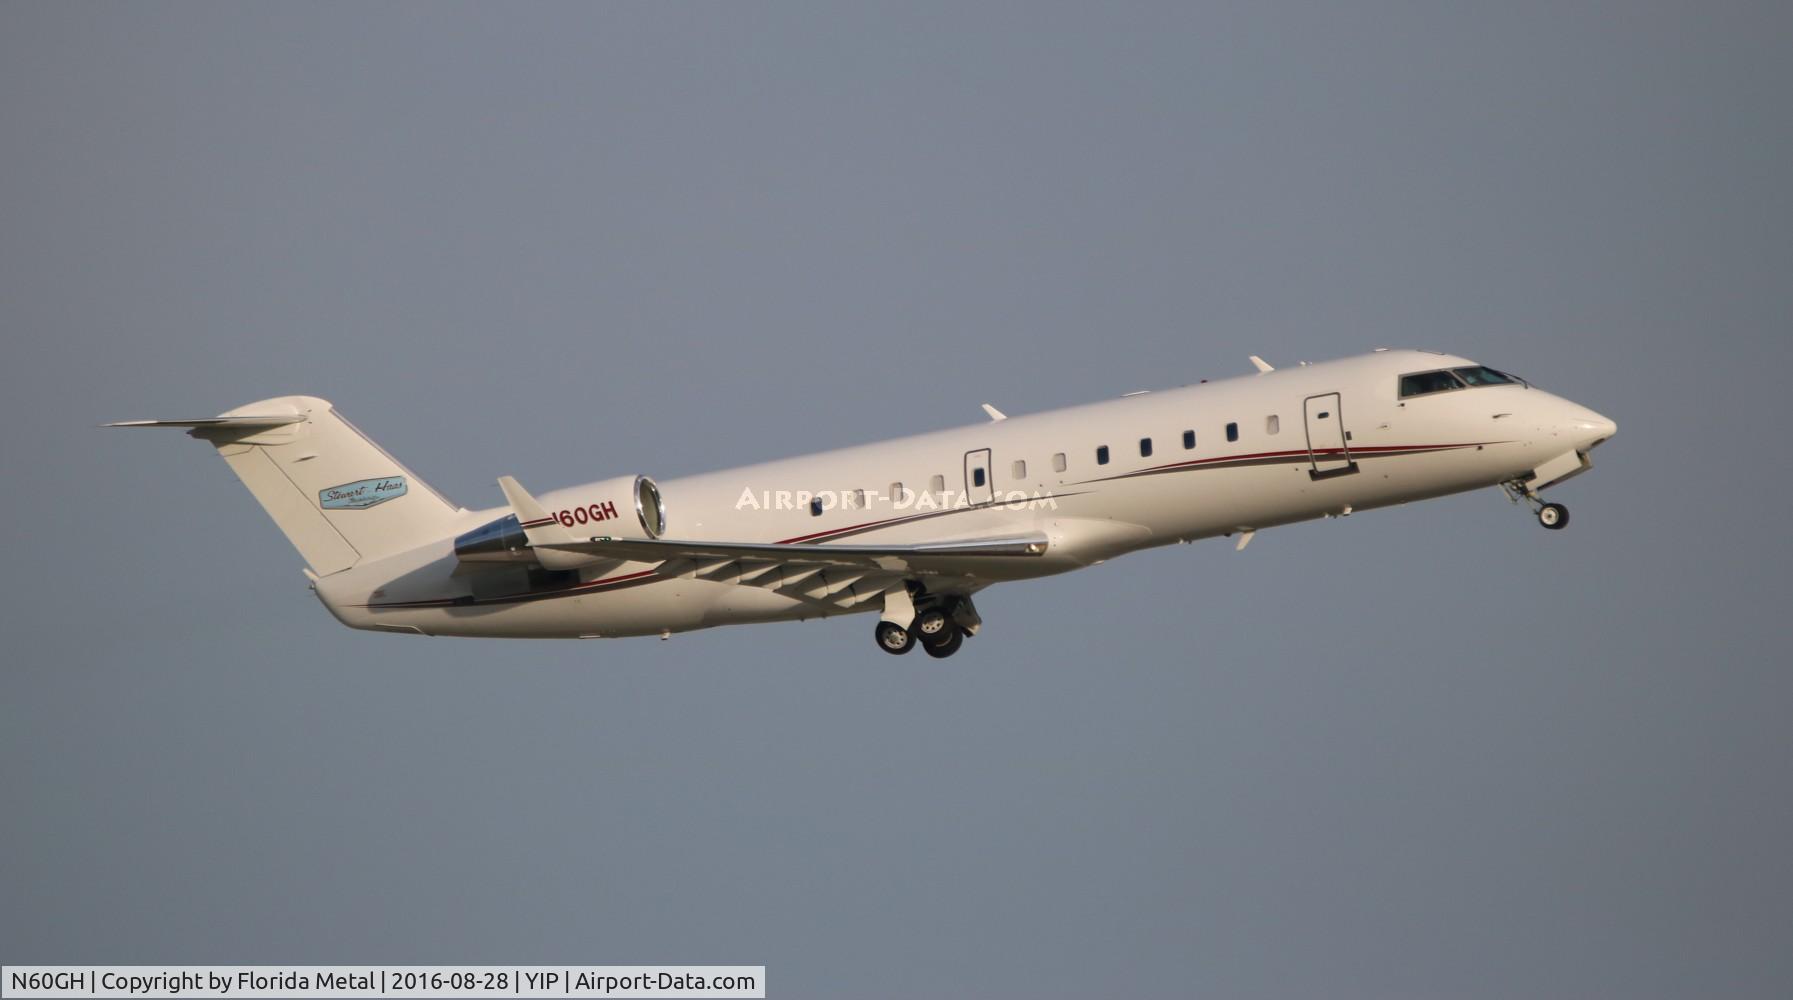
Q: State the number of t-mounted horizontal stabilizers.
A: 1